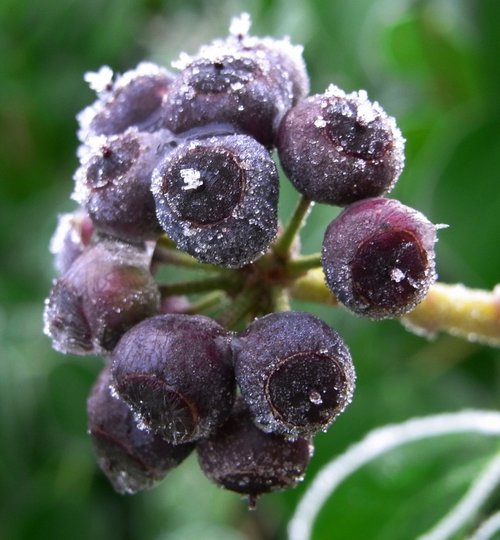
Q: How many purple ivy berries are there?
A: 13